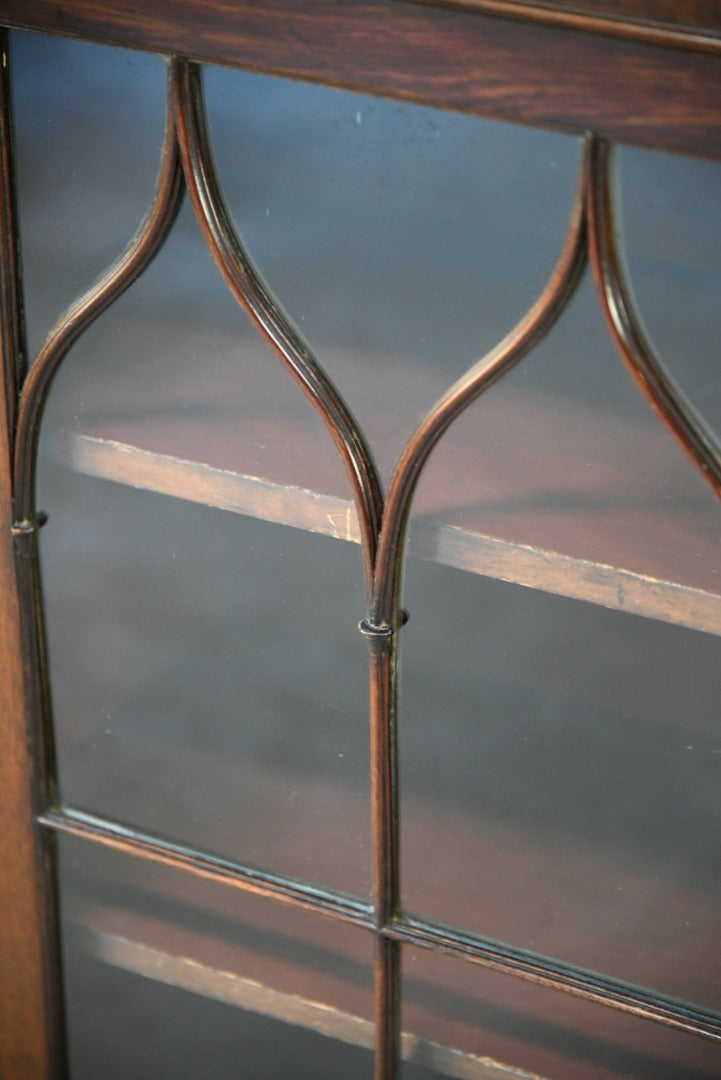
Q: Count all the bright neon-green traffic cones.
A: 0